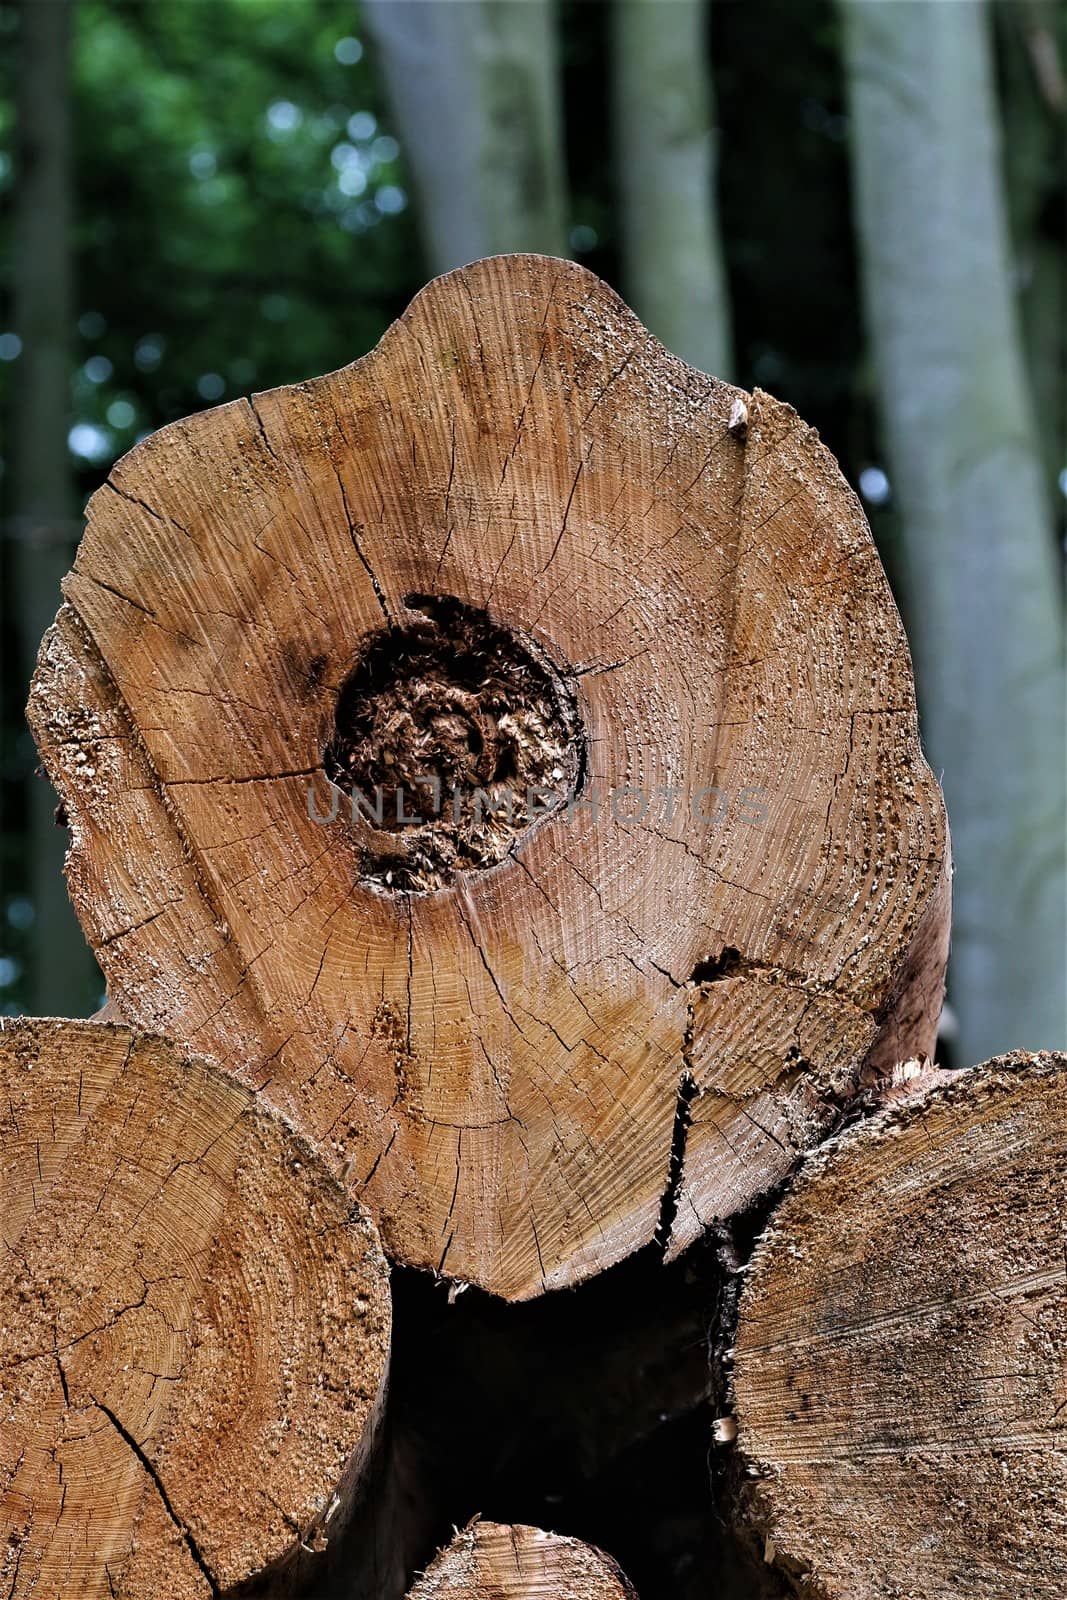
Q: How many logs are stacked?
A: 4